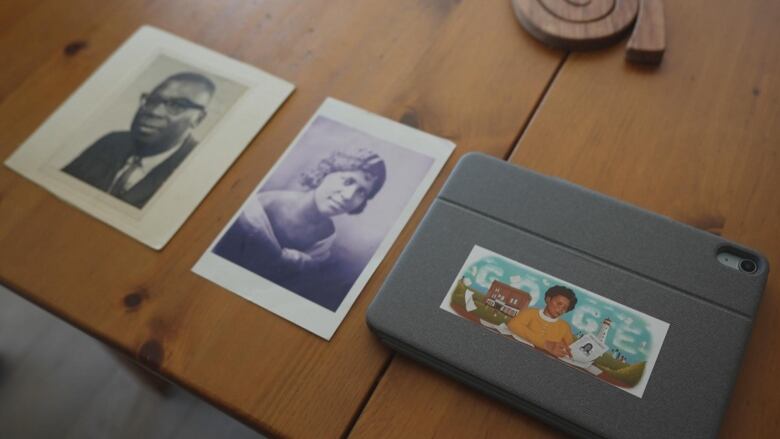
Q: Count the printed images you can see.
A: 3